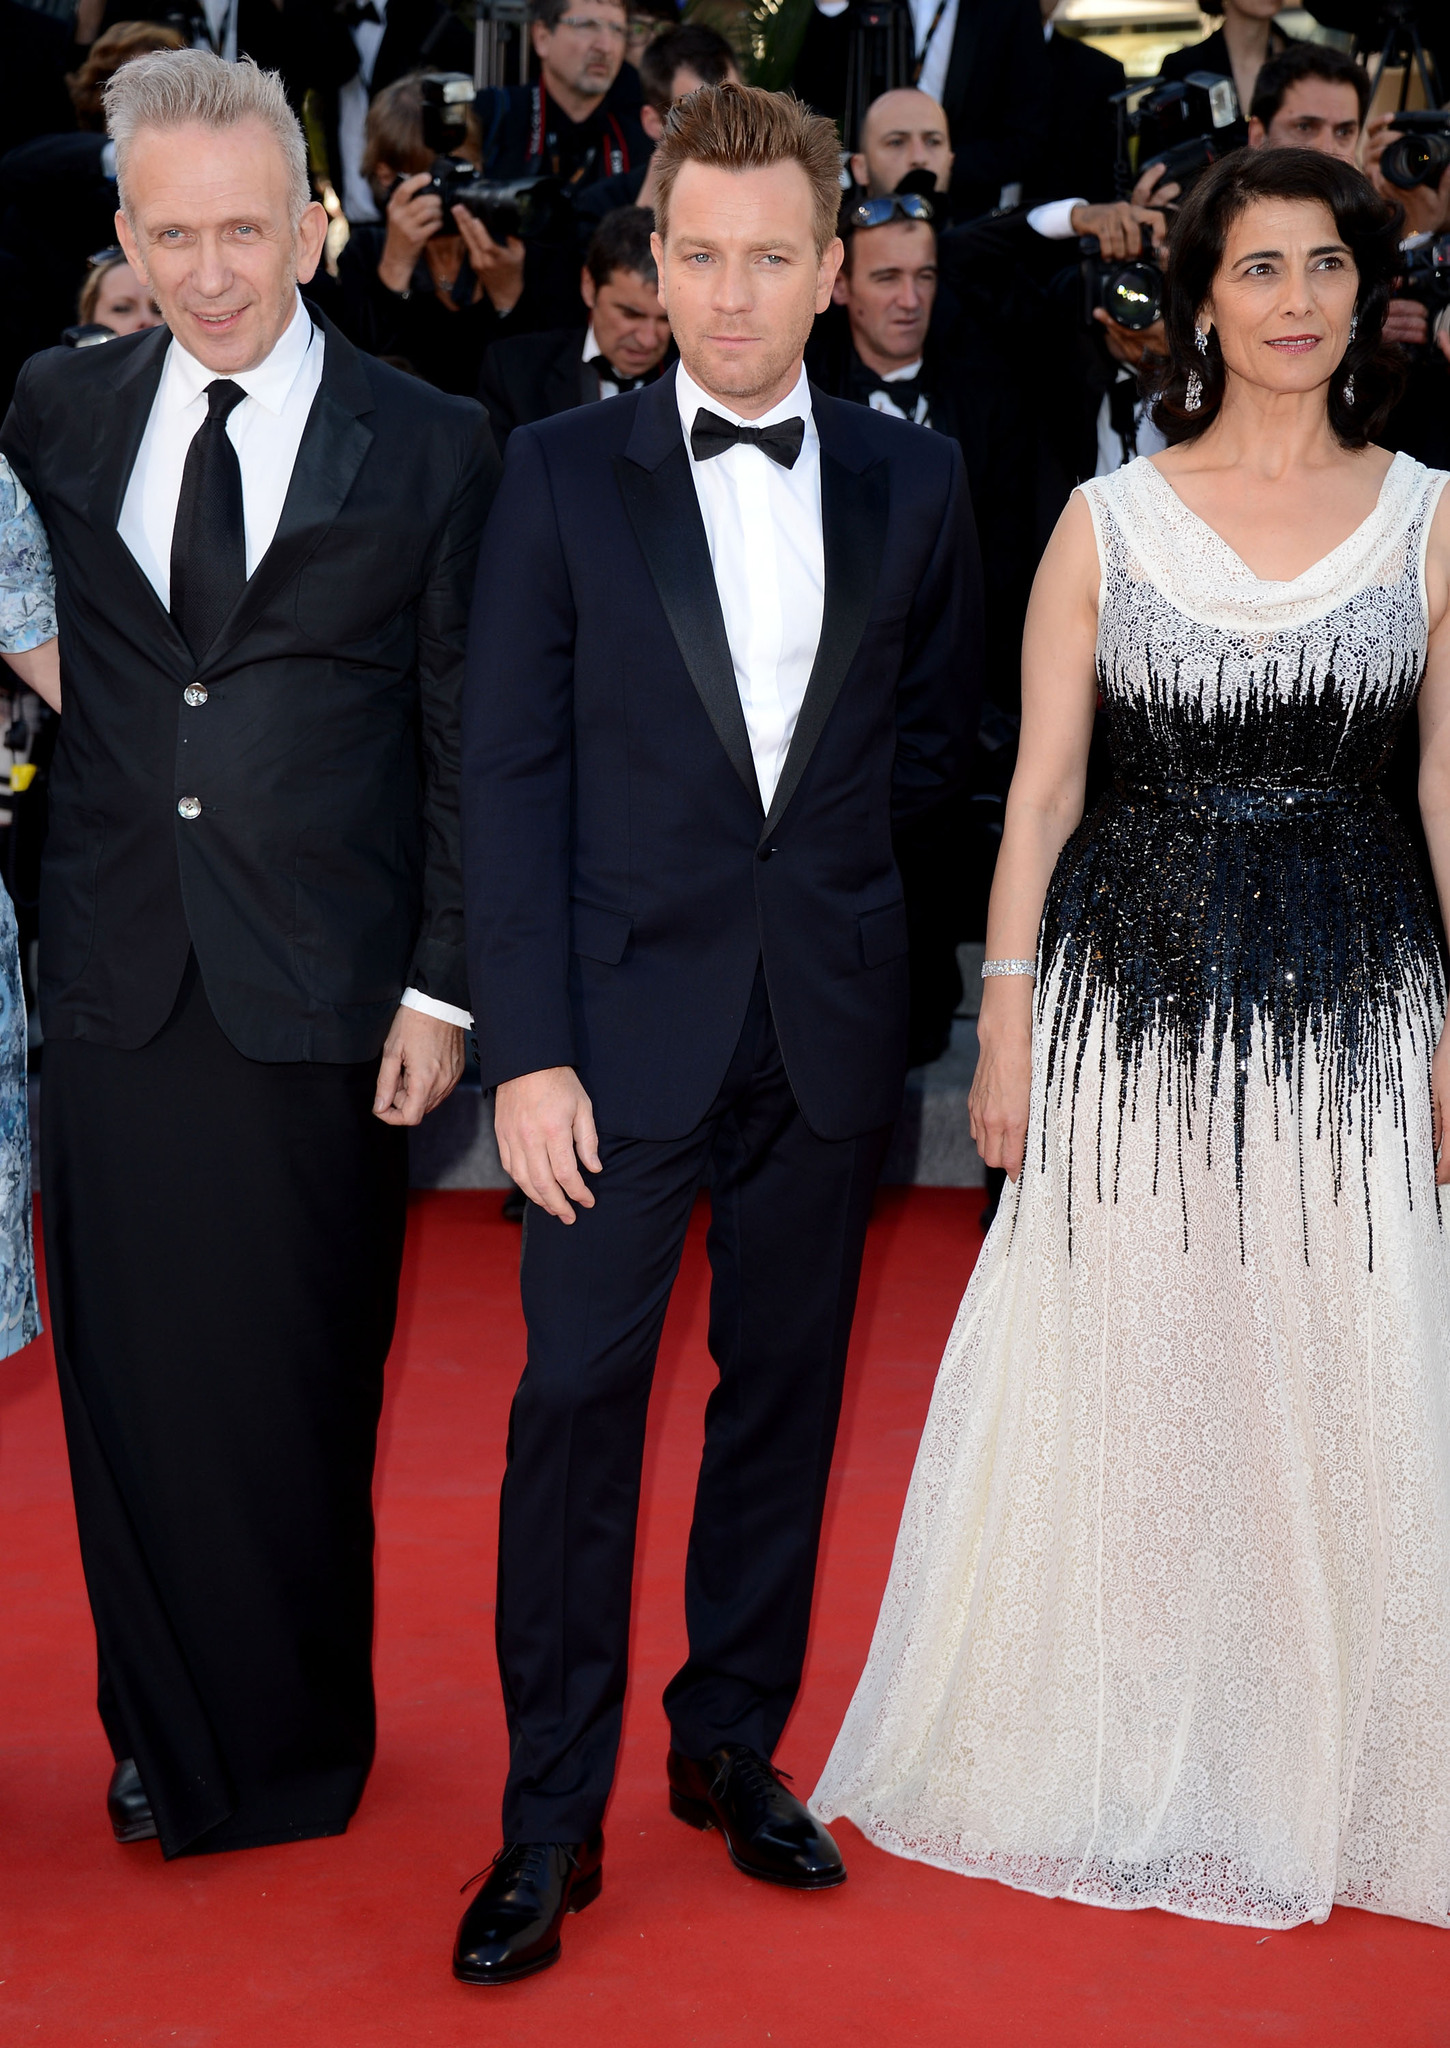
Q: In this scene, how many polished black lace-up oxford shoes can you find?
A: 2